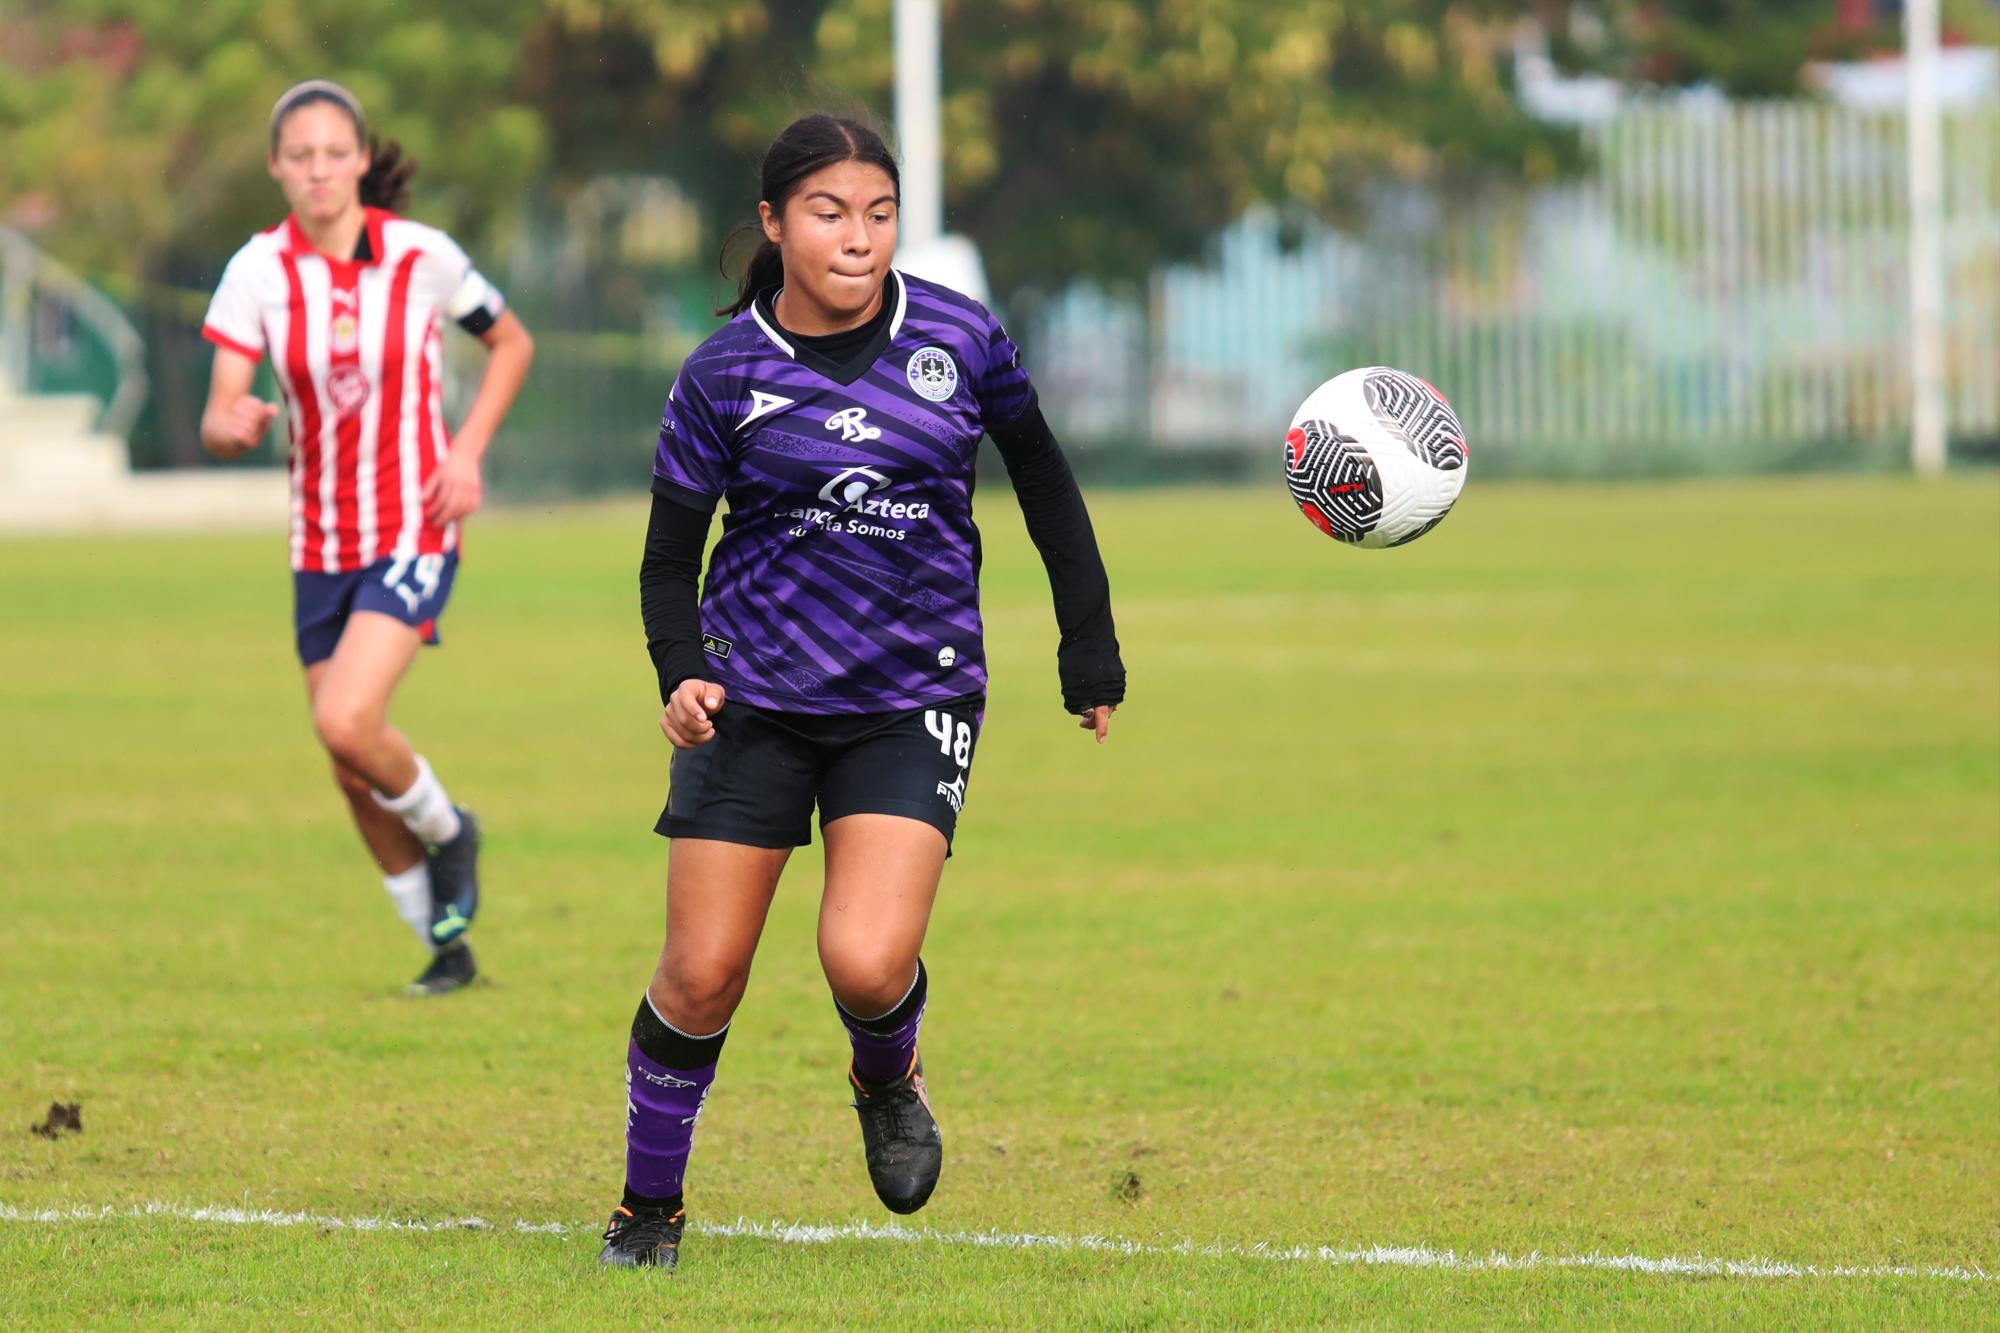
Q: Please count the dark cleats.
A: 4